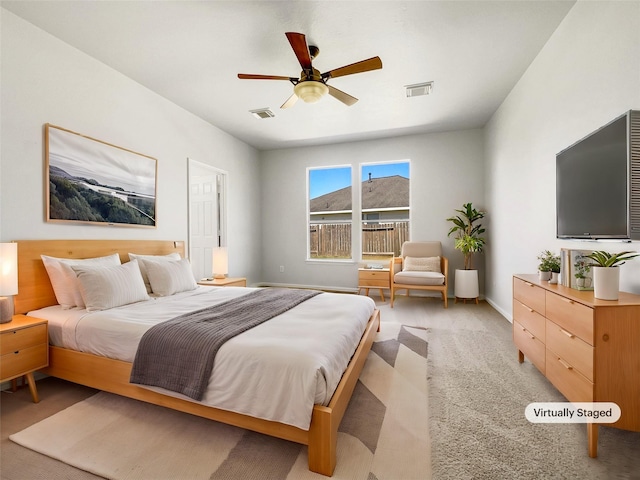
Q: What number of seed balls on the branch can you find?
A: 0